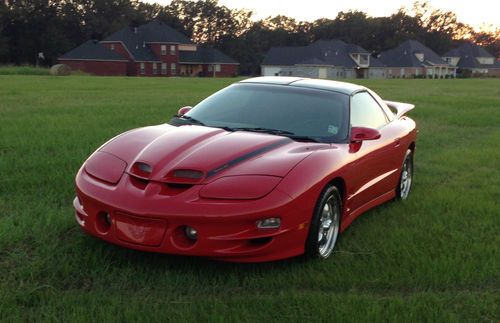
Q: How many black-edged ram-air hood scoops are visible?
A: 2